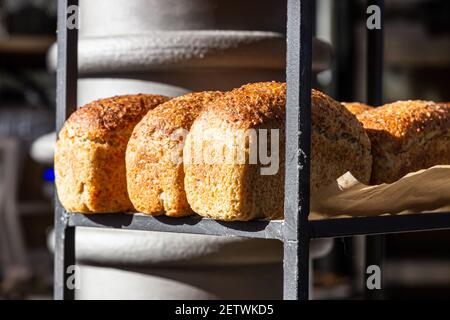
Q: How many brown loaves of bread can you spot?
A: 5